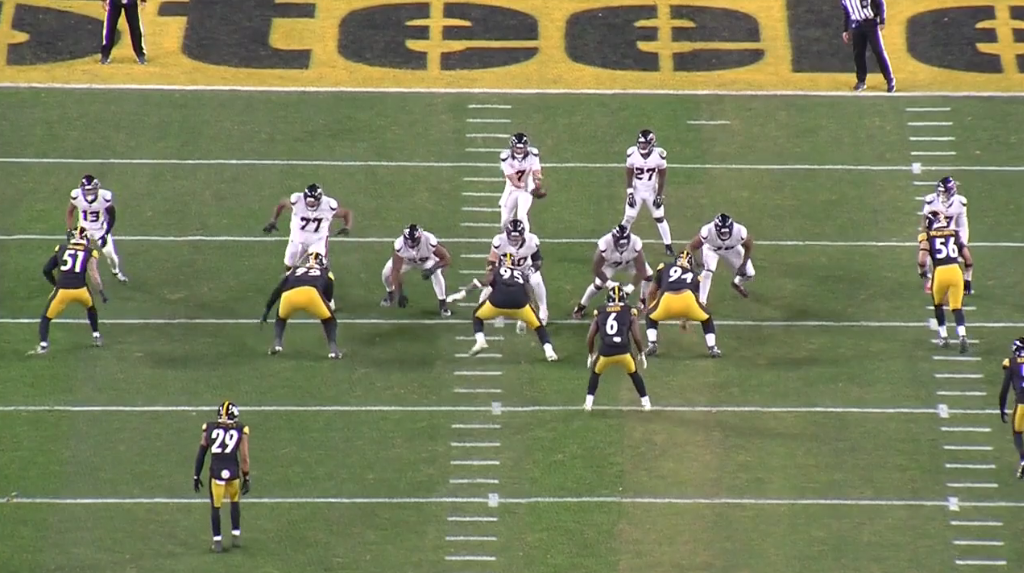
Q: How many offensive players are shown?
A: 9